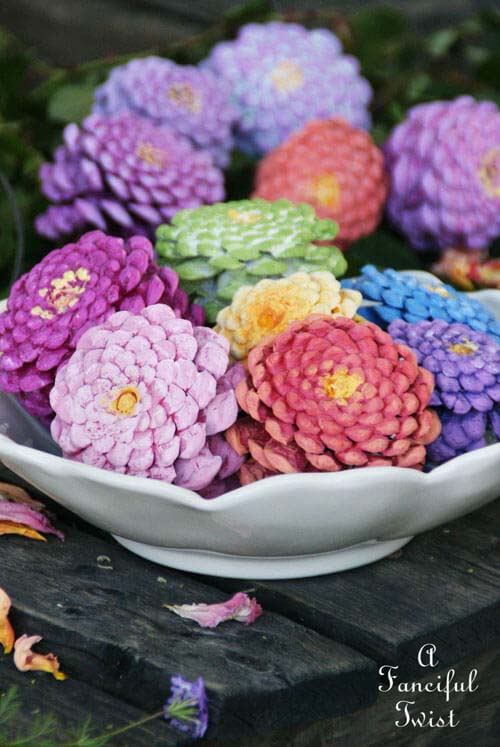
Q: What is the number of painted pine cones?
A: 12